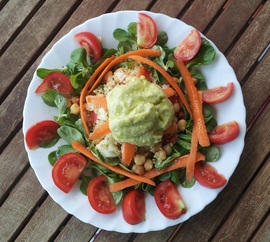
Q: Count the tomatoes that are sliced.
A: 12